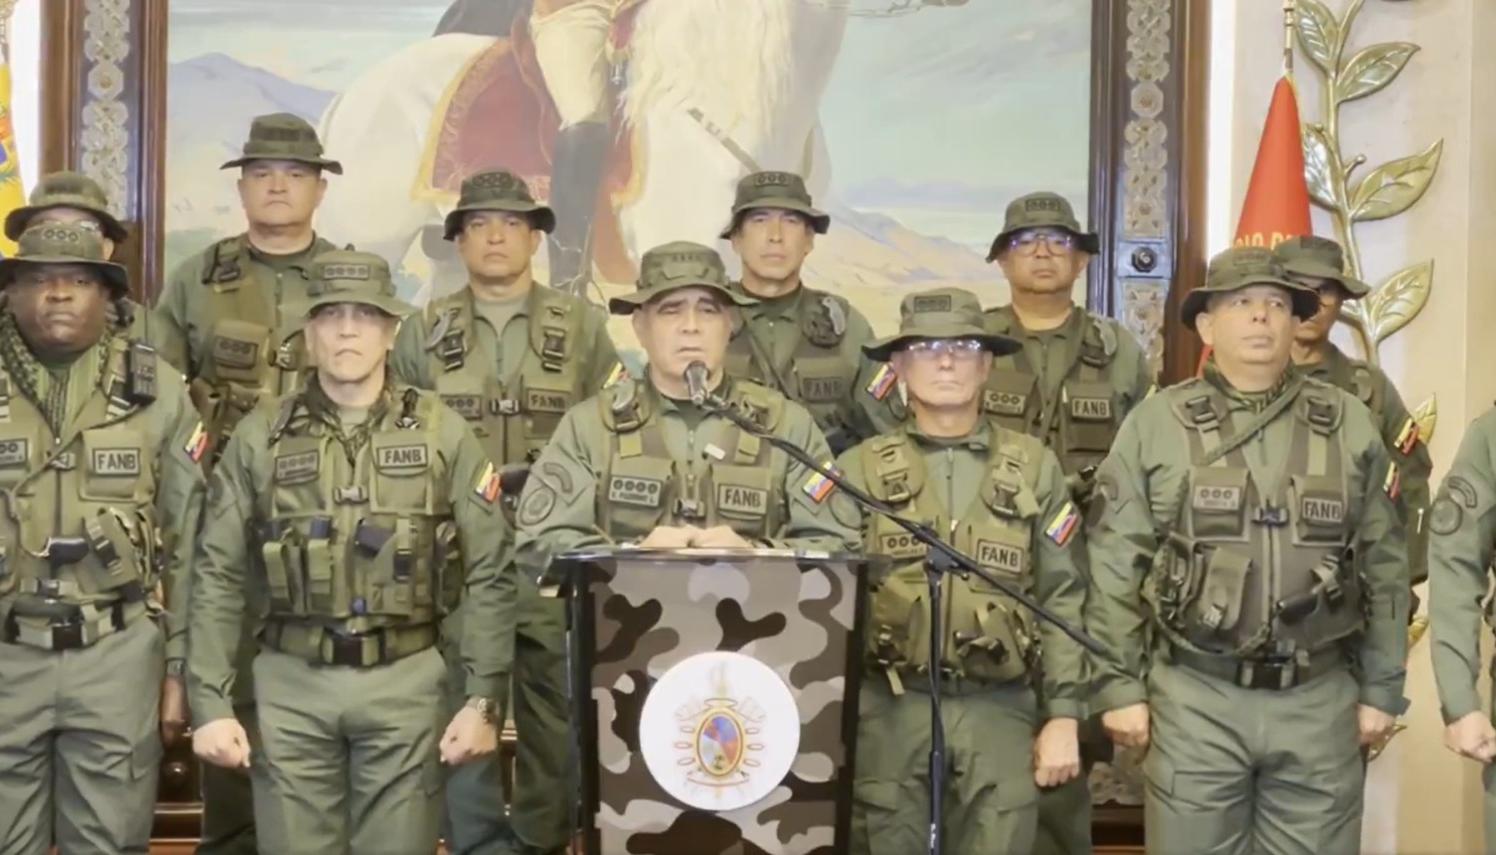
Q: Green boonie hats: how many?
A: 11